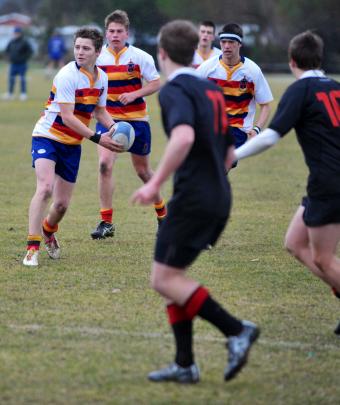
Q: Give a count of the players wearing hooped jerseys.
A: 4